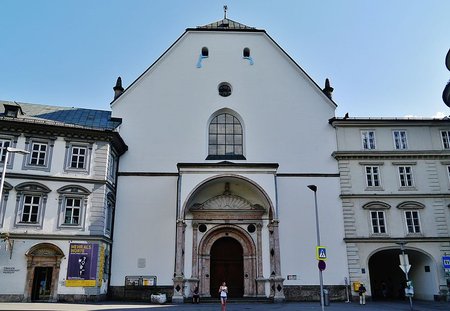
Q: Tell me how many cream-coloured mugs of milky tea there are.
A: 0